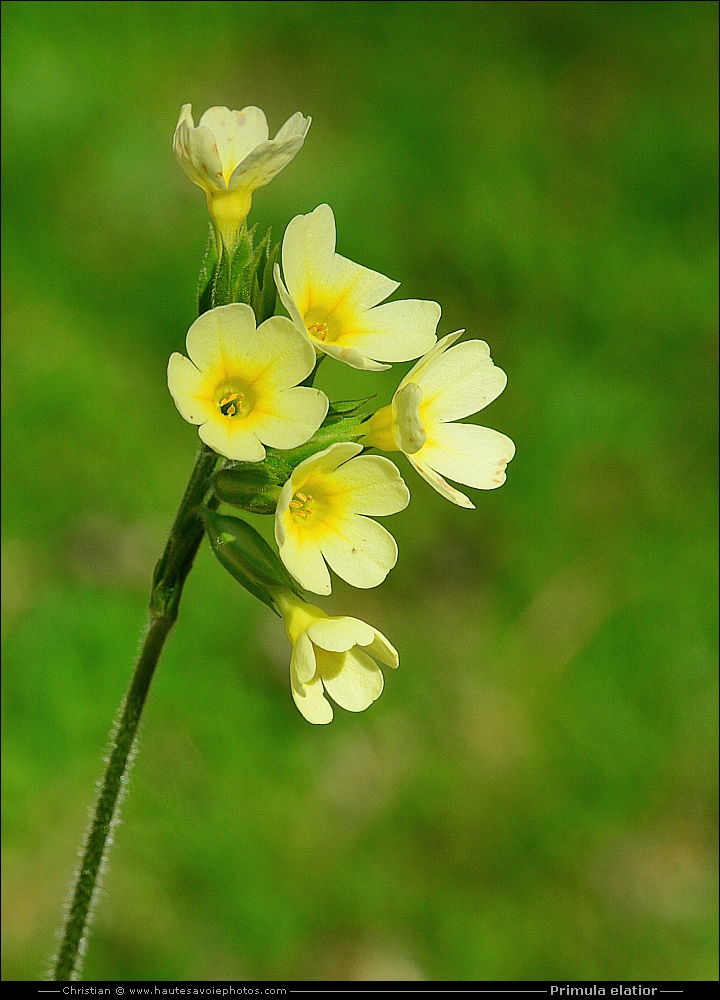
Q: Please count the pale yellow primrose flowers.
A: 6